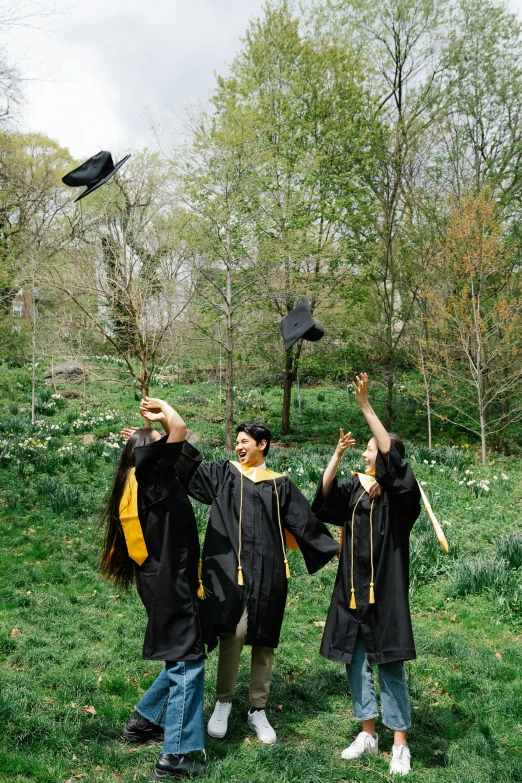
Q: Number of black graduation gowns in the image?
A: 3